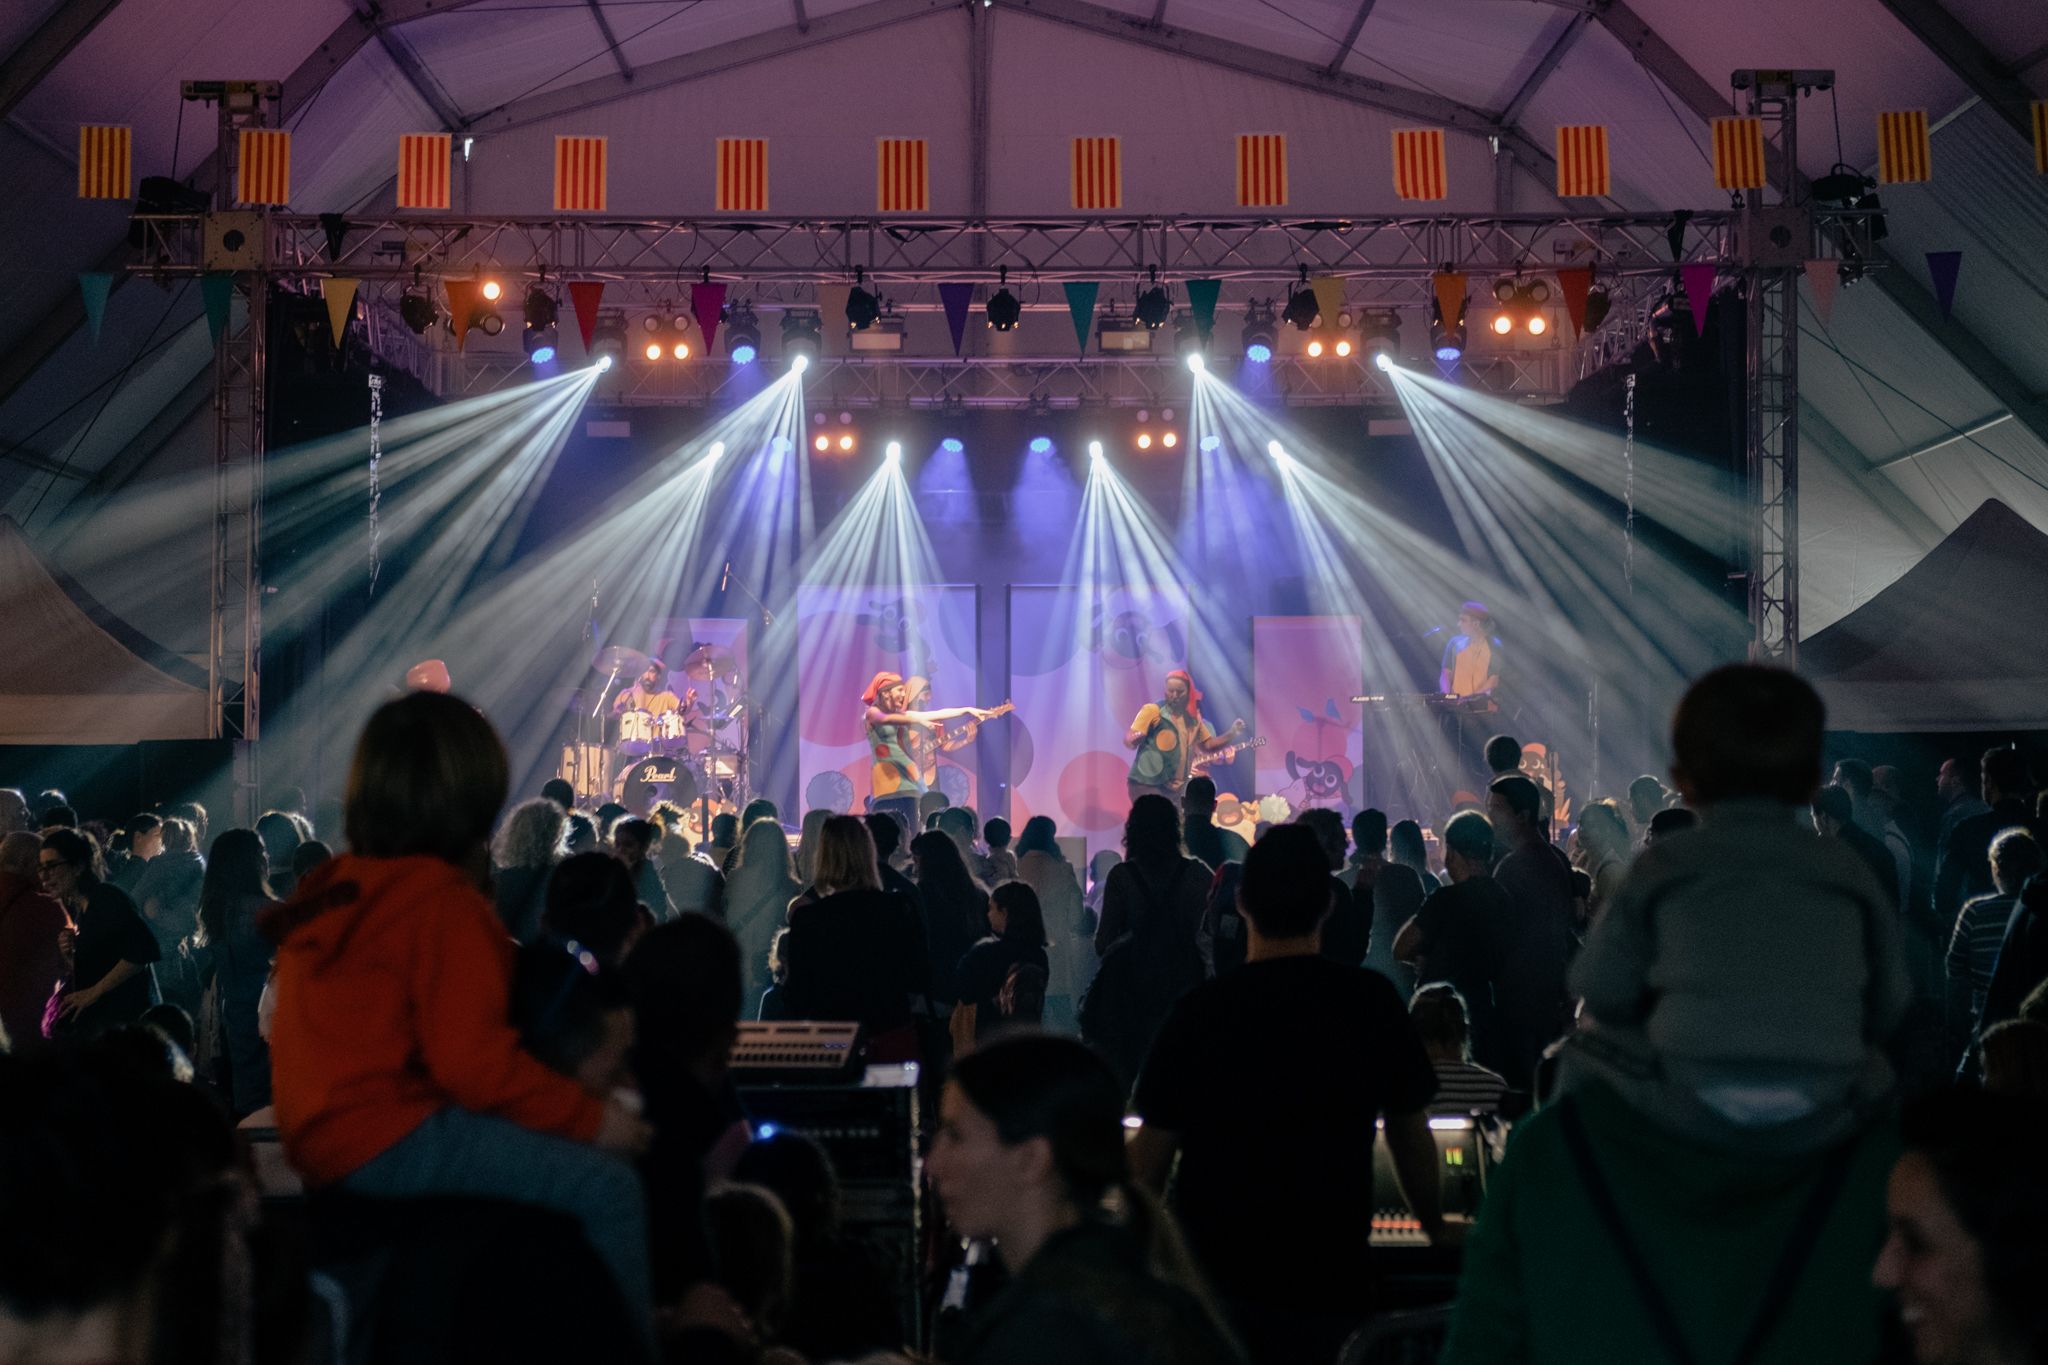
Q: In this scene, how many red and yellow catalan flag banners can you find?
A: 13